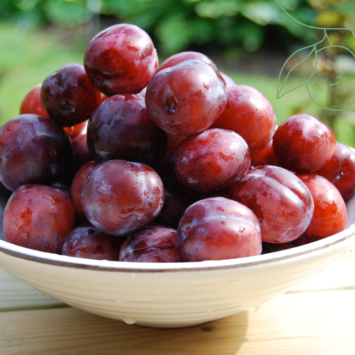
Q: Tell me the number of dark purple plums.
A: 3